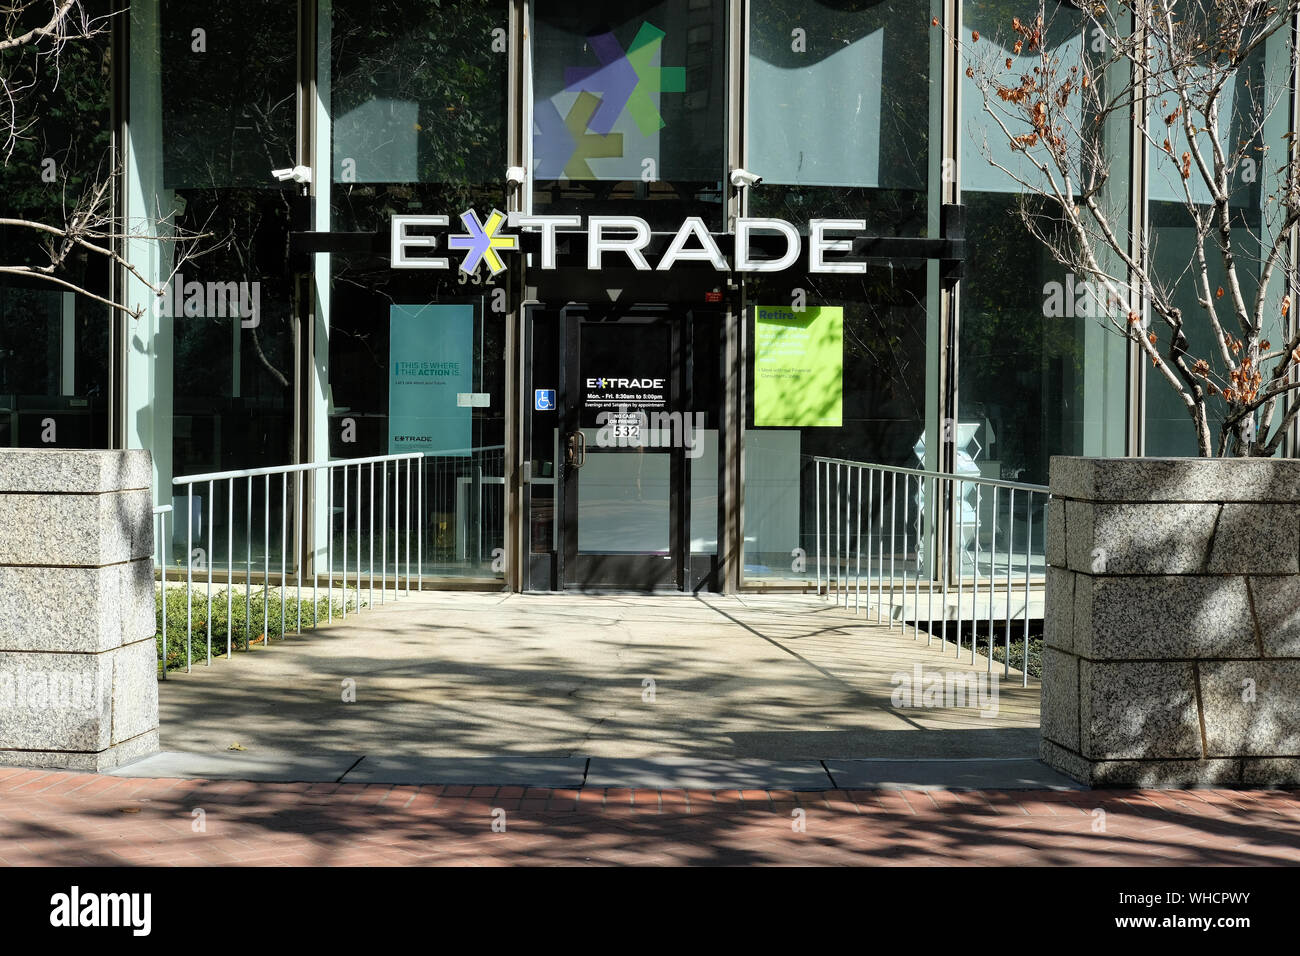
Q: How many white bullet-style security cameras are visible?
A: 3